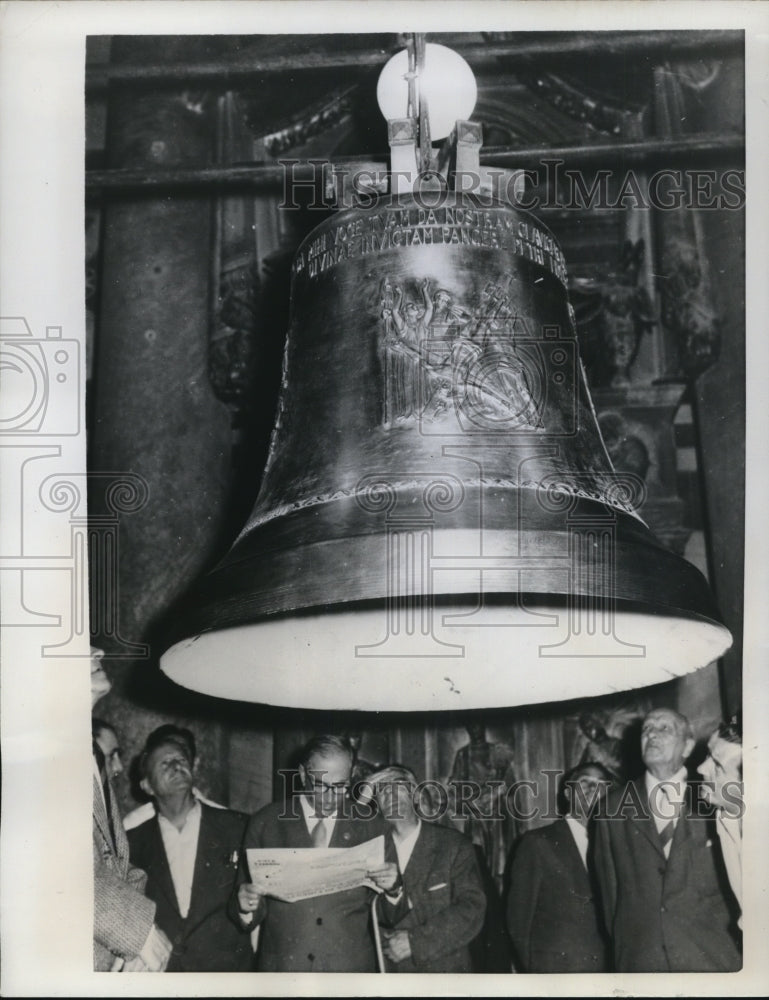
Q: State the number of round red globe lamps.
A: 0